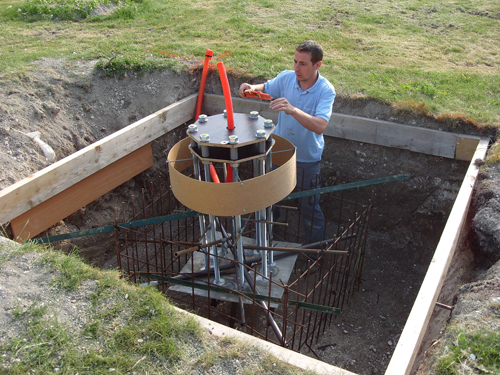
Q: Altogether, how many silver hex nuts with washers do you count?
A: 8